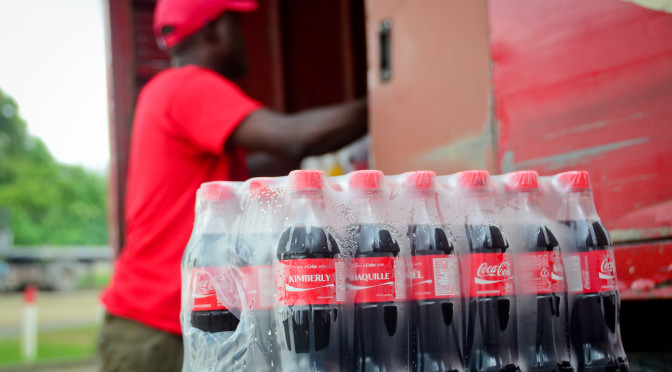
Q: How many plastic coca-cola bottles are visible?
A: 8